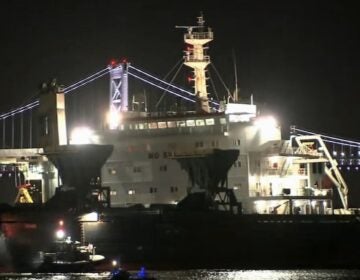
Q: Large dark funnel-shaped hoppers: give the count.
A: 2